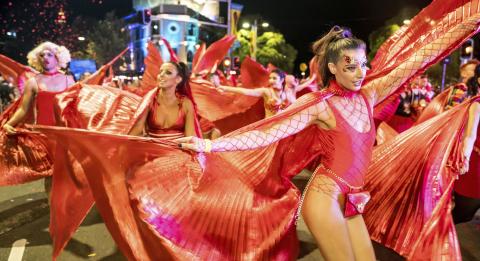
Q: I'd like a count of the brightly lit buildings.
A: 1